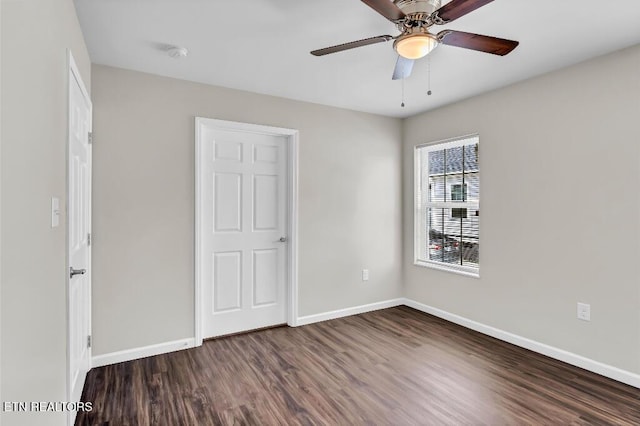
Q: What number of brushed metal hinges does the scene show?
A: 3